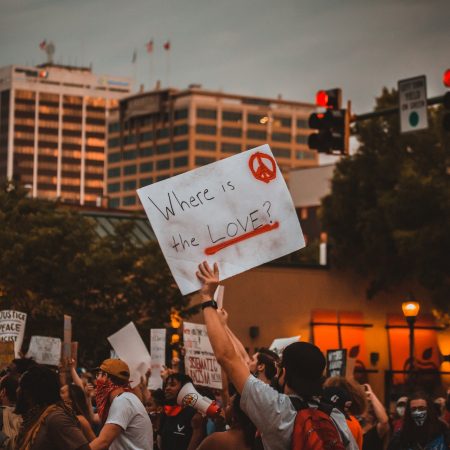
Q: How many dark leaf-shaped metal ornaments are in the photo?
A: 2